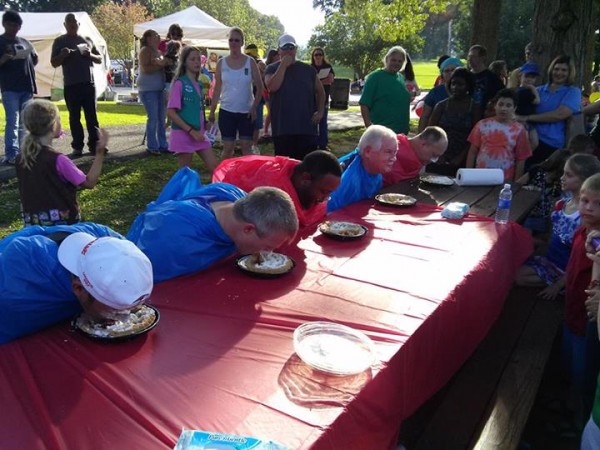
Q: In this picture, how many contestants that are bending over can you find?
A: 5